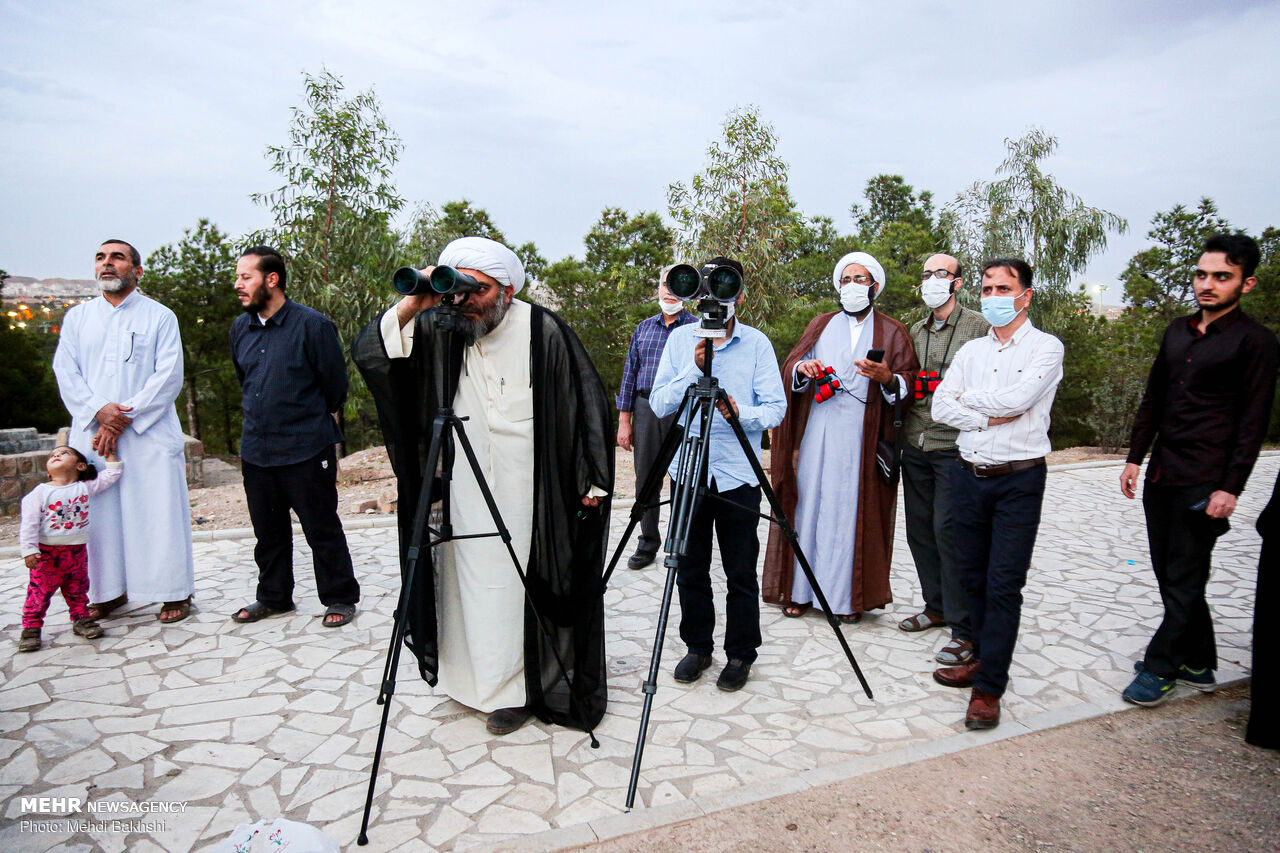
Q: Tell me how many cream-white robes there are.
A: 1